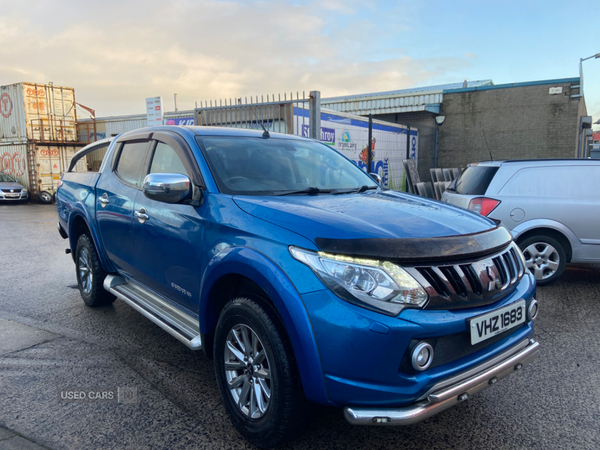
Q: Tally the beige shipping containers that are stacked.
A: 2